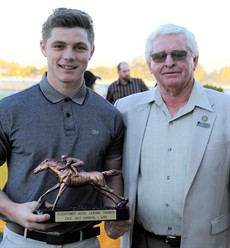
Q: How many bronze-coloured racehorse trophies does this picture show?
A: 1